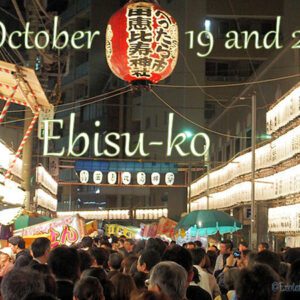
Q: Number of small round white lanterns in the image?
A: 7